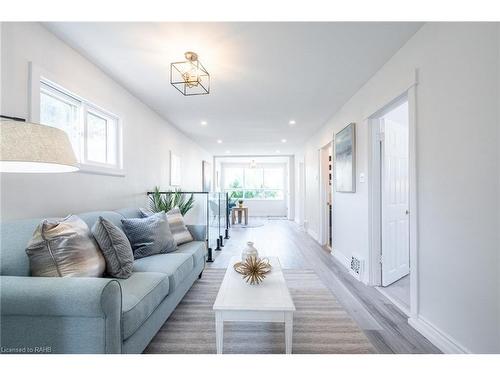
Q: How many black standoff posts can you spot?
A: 4